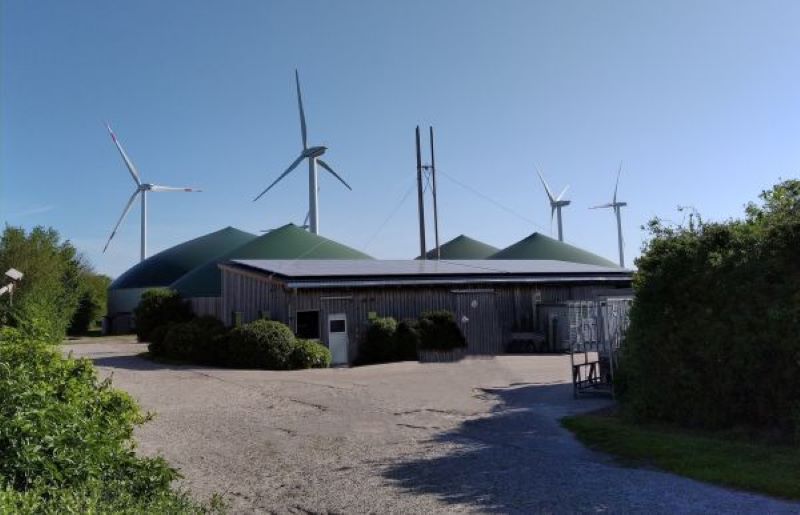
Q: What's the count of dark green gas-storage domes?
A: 4